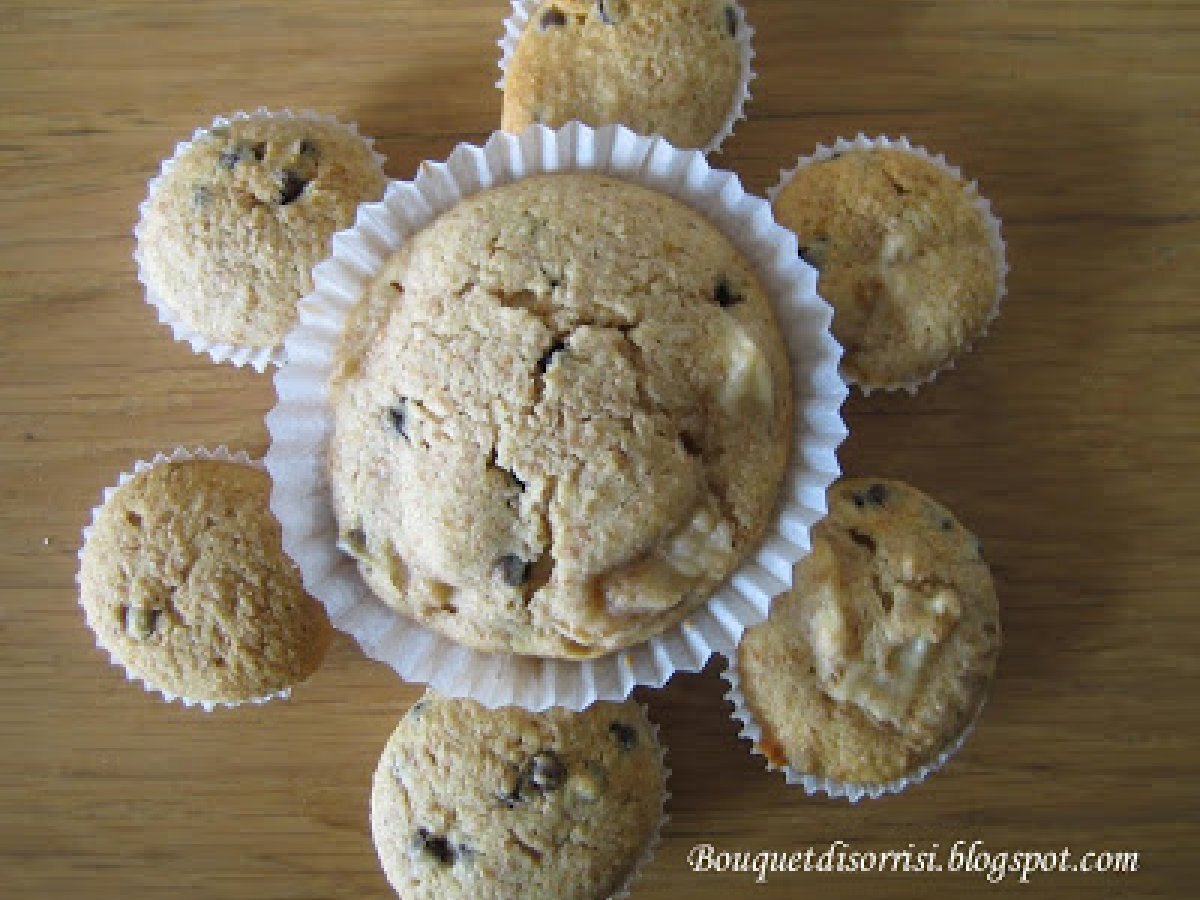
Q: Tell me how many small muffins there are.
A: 6